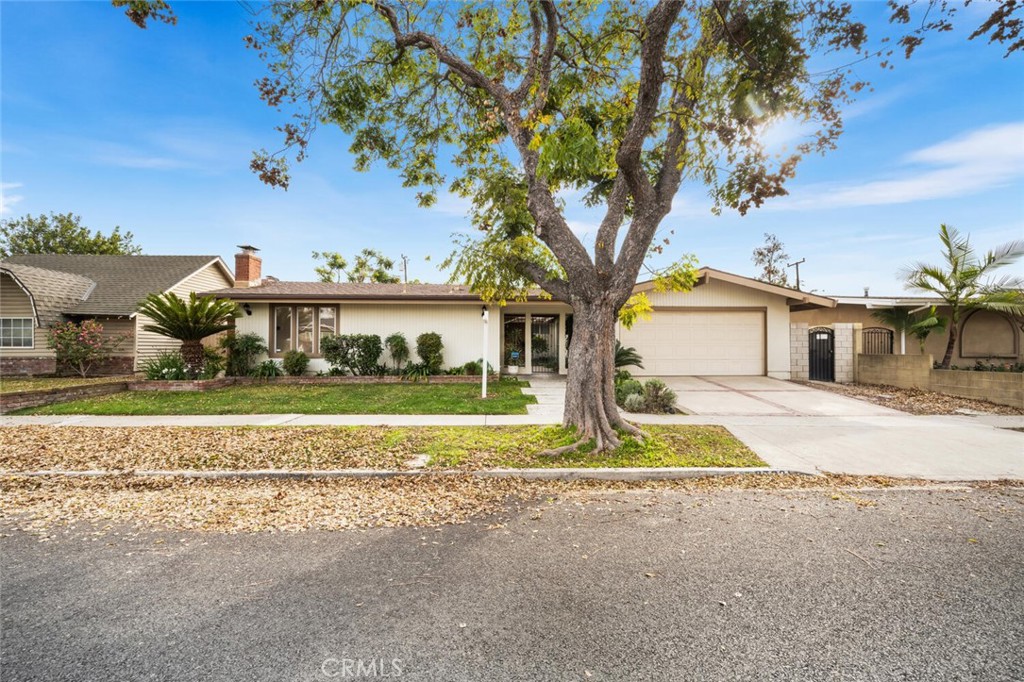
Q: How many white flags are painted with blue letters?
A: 0